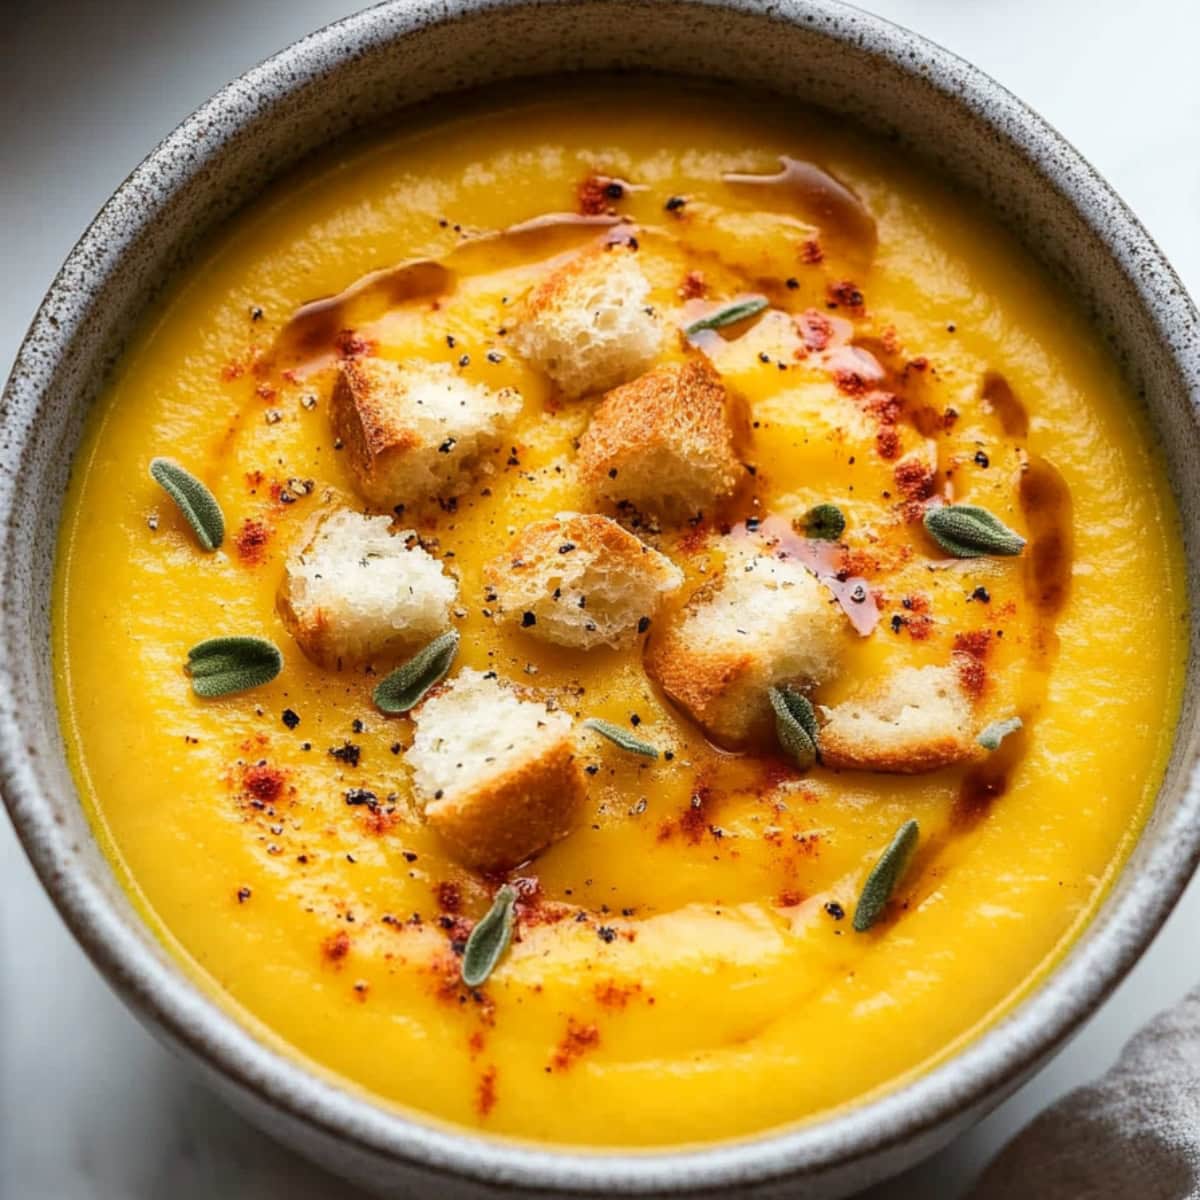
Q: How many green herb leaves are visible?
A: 11